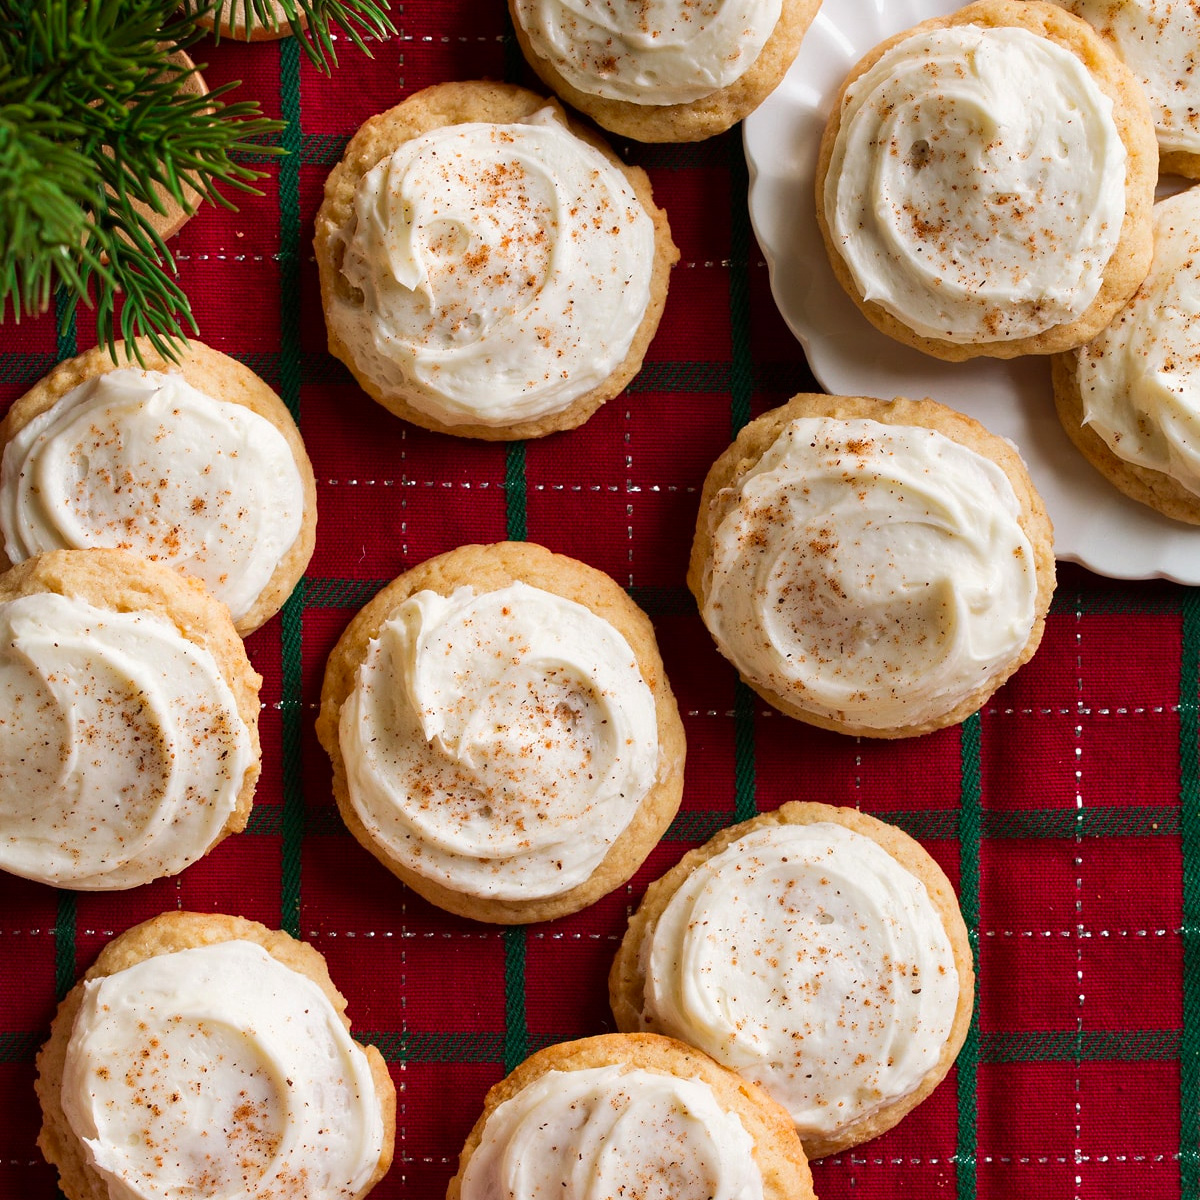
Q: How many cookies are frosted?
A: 12